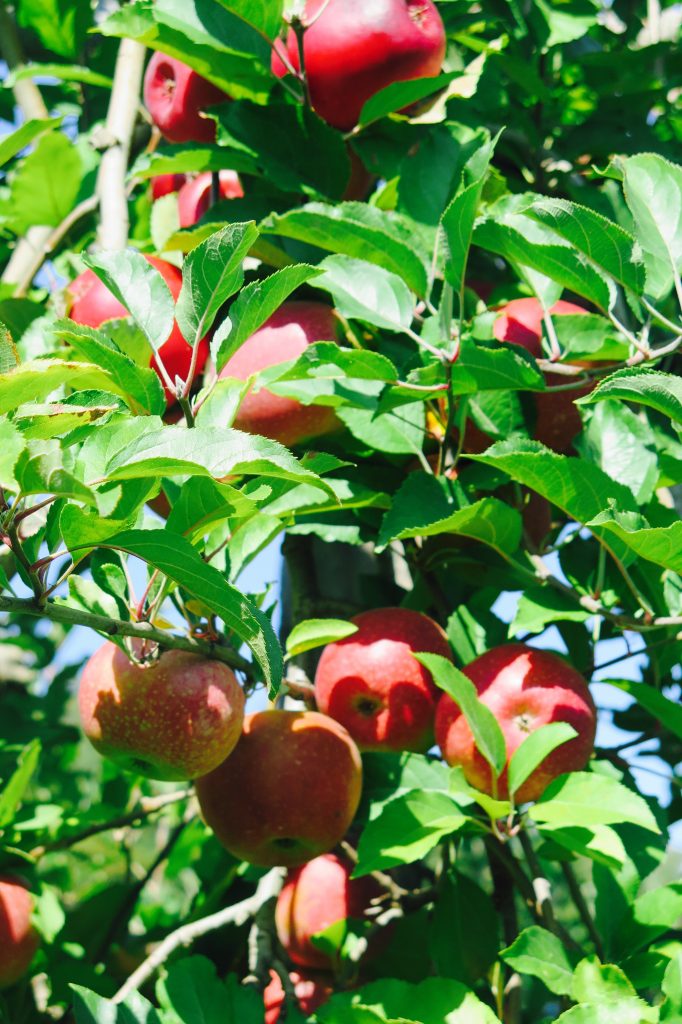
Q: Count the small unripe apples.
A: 0